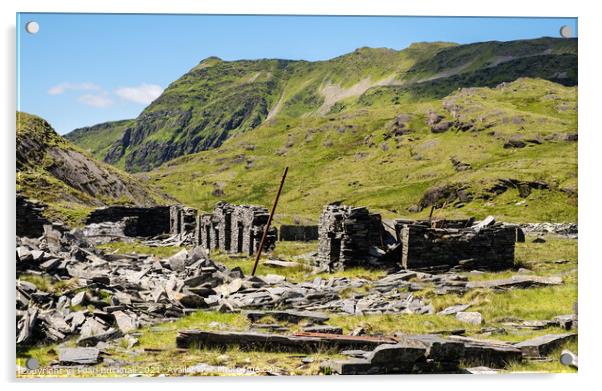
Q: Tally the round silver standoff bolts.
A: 4